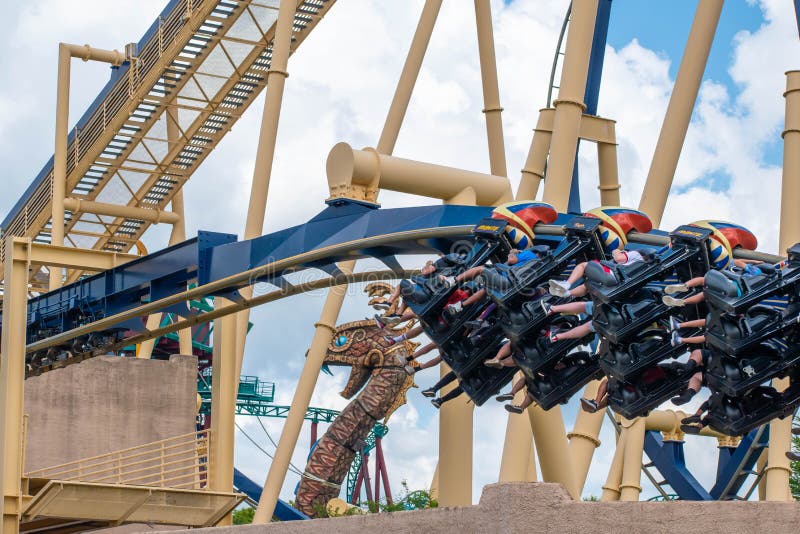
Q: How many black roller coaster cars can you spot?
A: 4